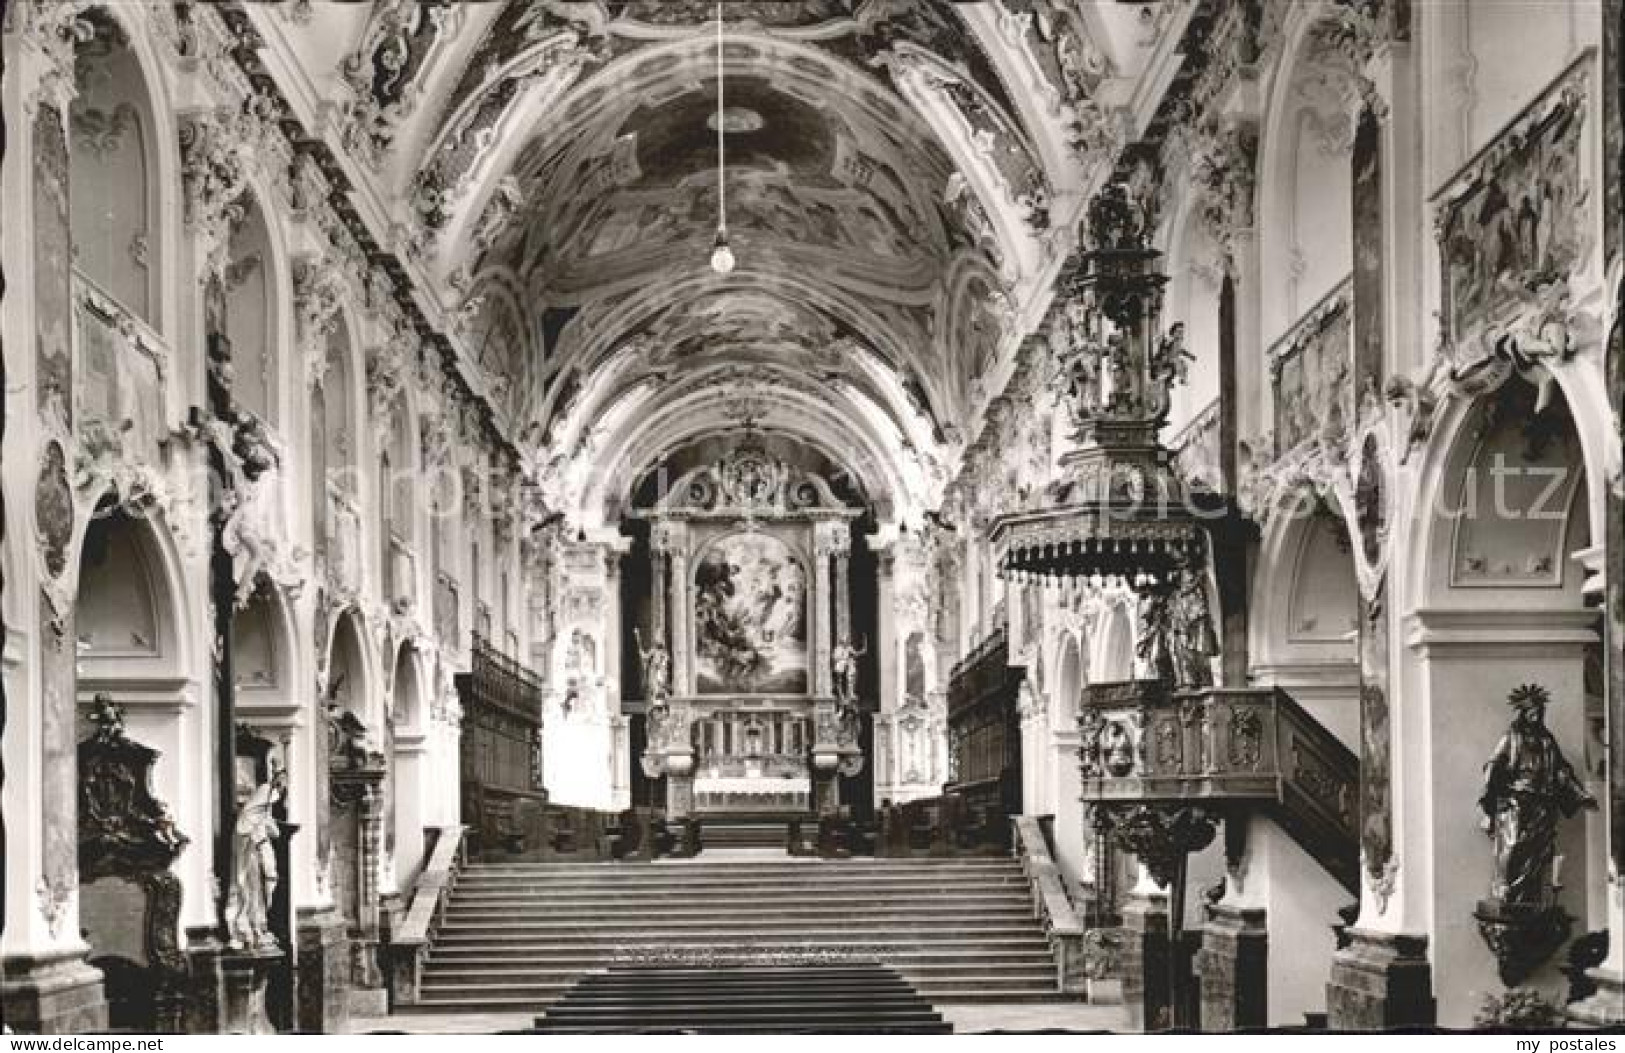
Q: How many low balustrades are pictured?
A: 2